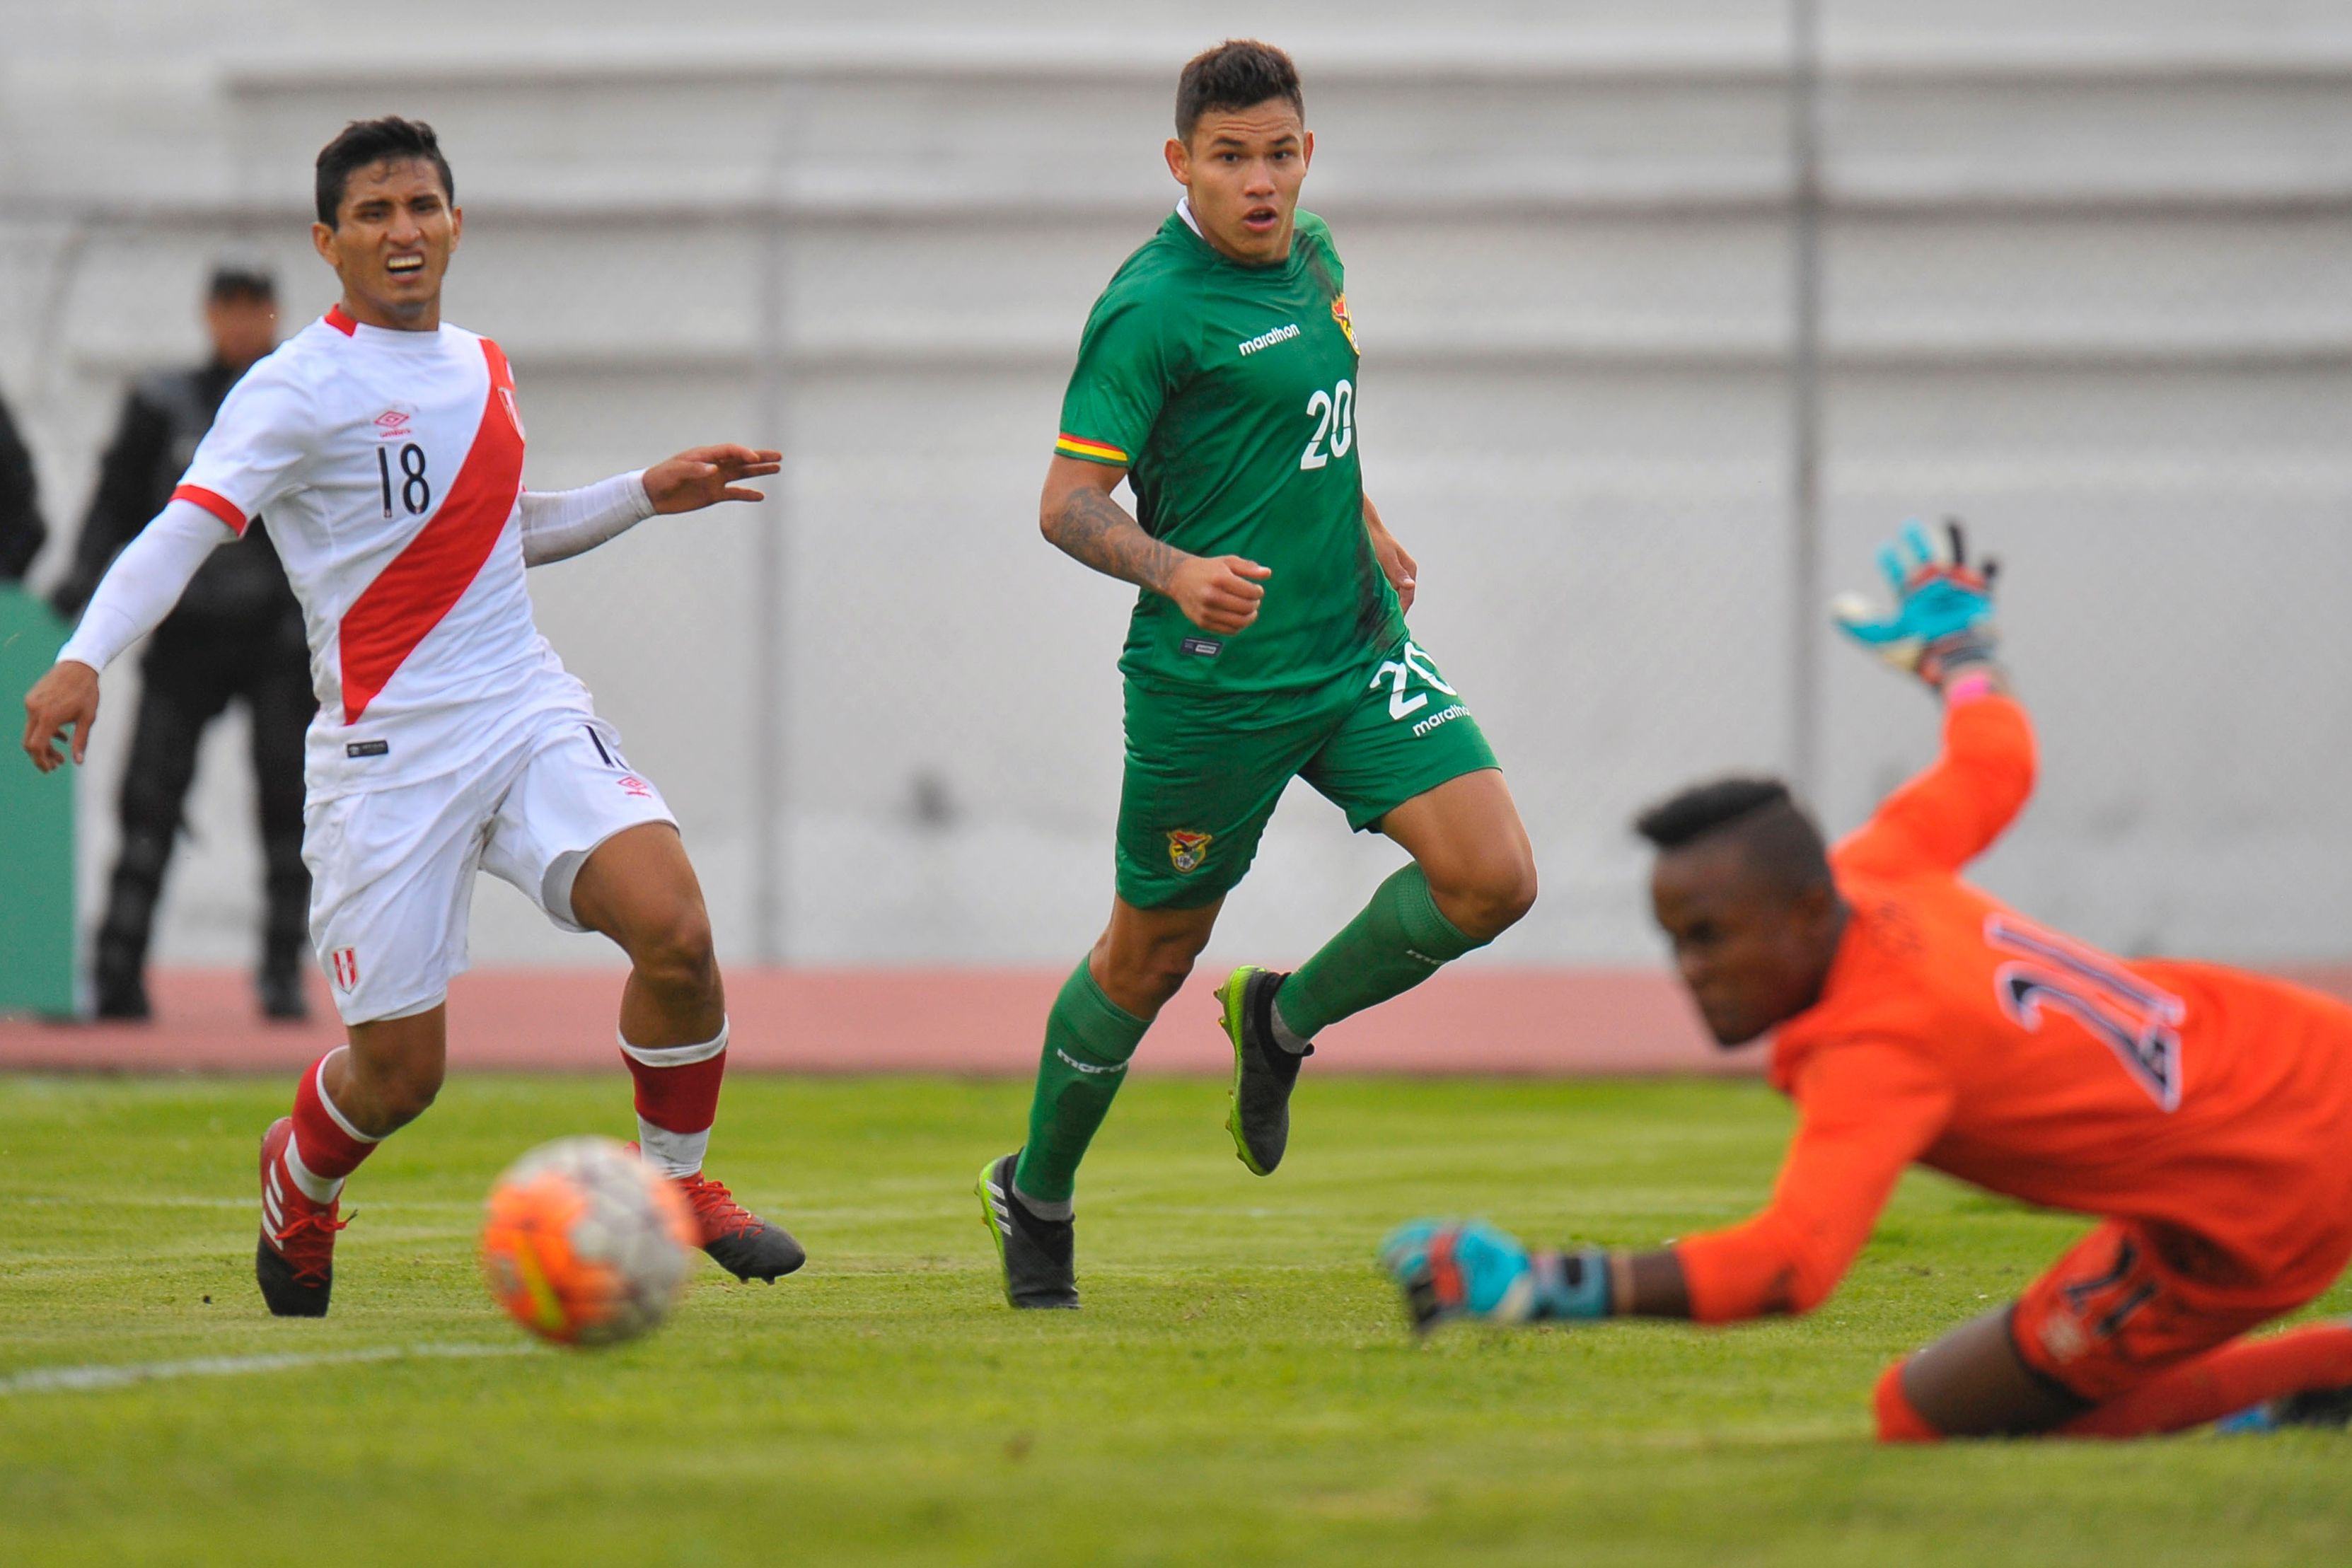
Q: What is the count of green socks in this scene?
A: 2